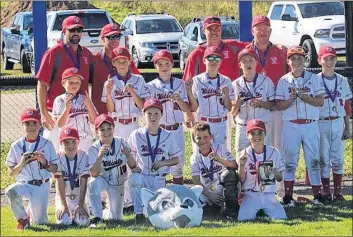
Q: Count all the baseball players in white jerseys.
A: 13